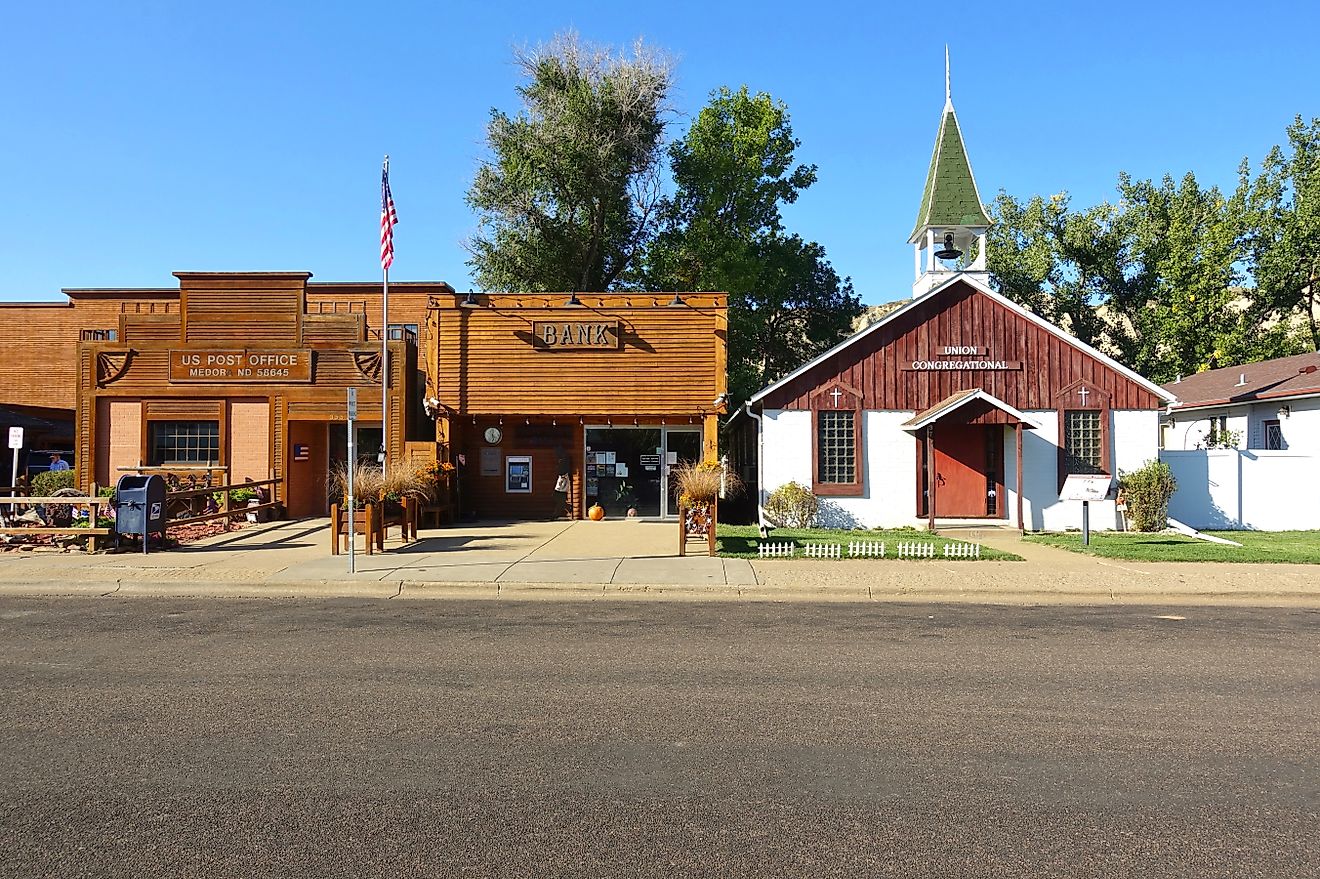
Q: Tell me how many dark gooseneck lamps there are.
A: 3